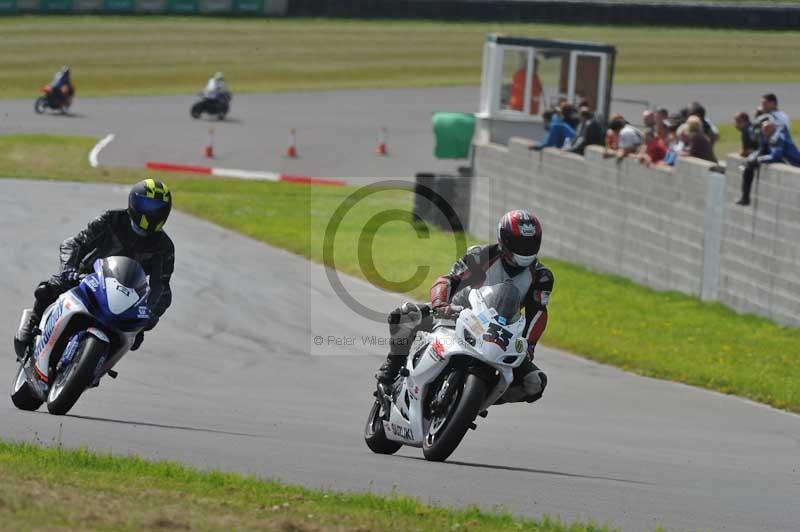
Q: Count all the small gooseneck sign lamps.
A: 0